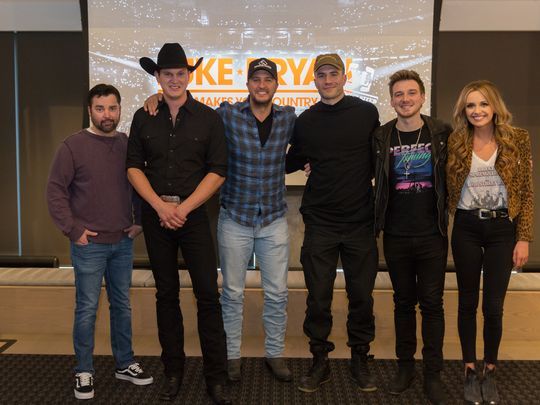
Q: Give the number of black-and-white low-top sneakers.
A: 2